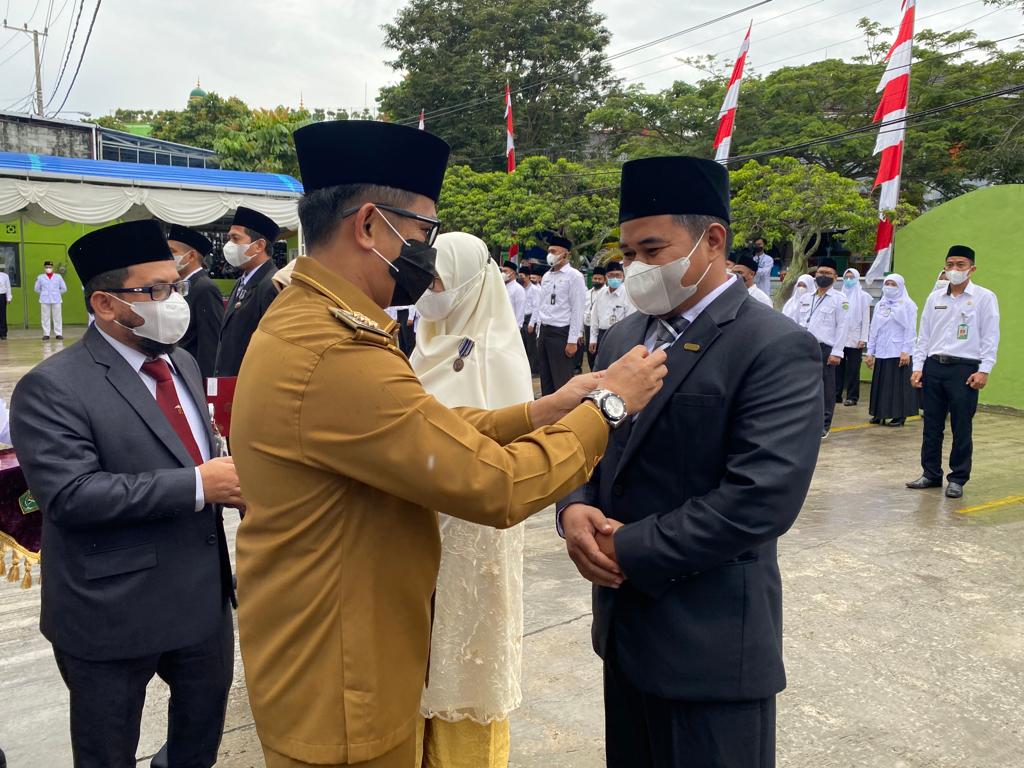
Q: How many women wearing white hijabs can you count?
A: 5